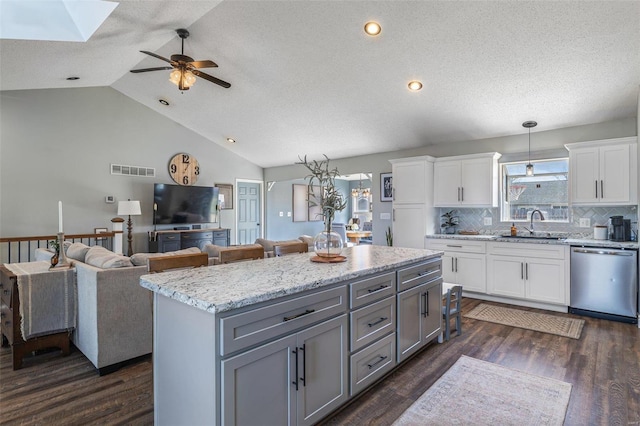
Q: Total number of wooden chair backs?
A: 3